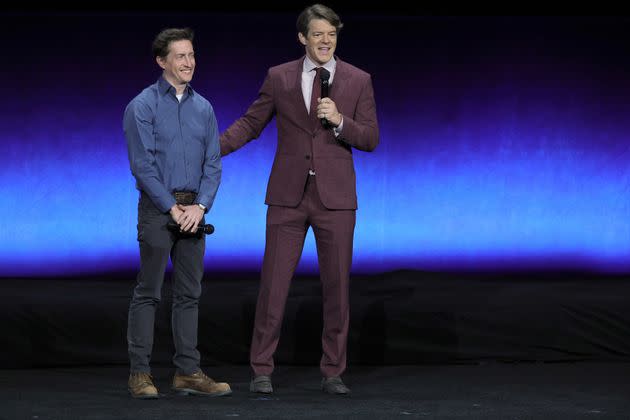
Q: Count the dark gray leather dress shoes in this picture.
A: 2